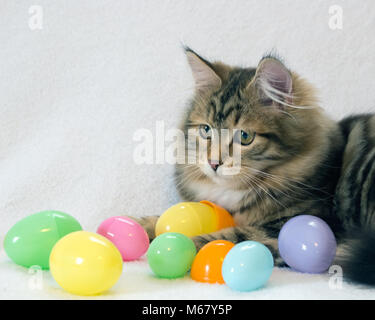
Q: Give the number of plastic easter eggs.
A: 9